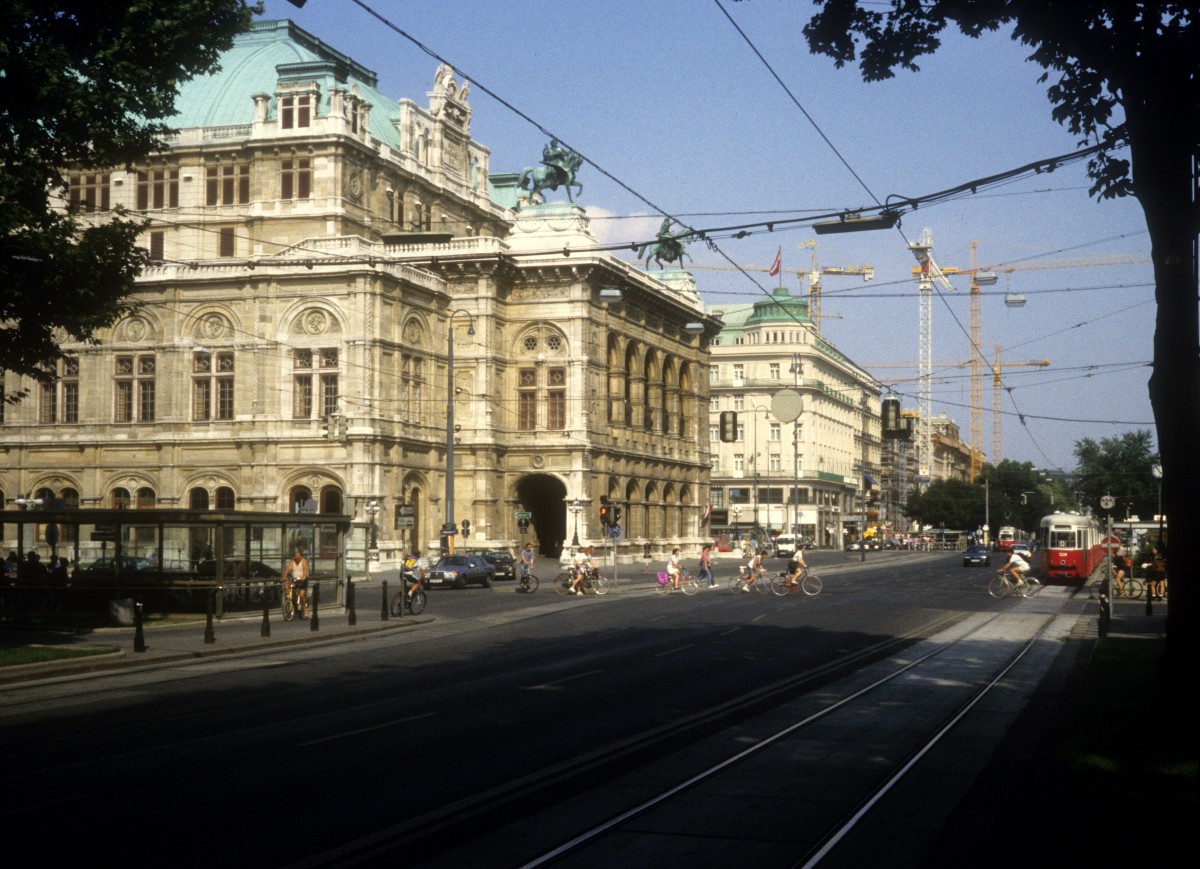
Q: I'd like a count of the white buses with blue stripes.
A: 0